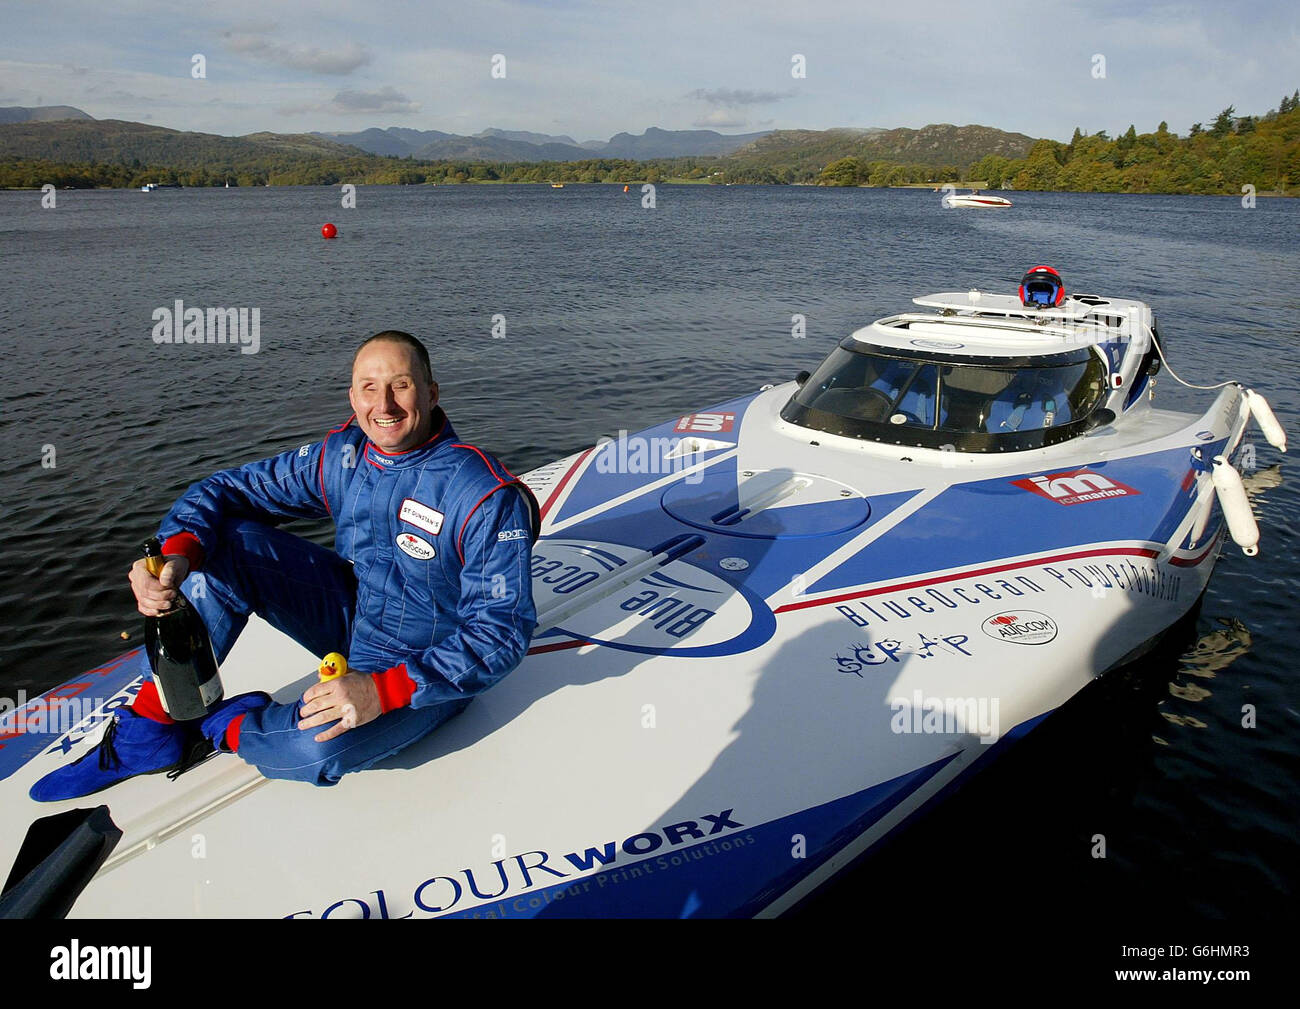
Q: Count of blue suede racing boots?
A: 2